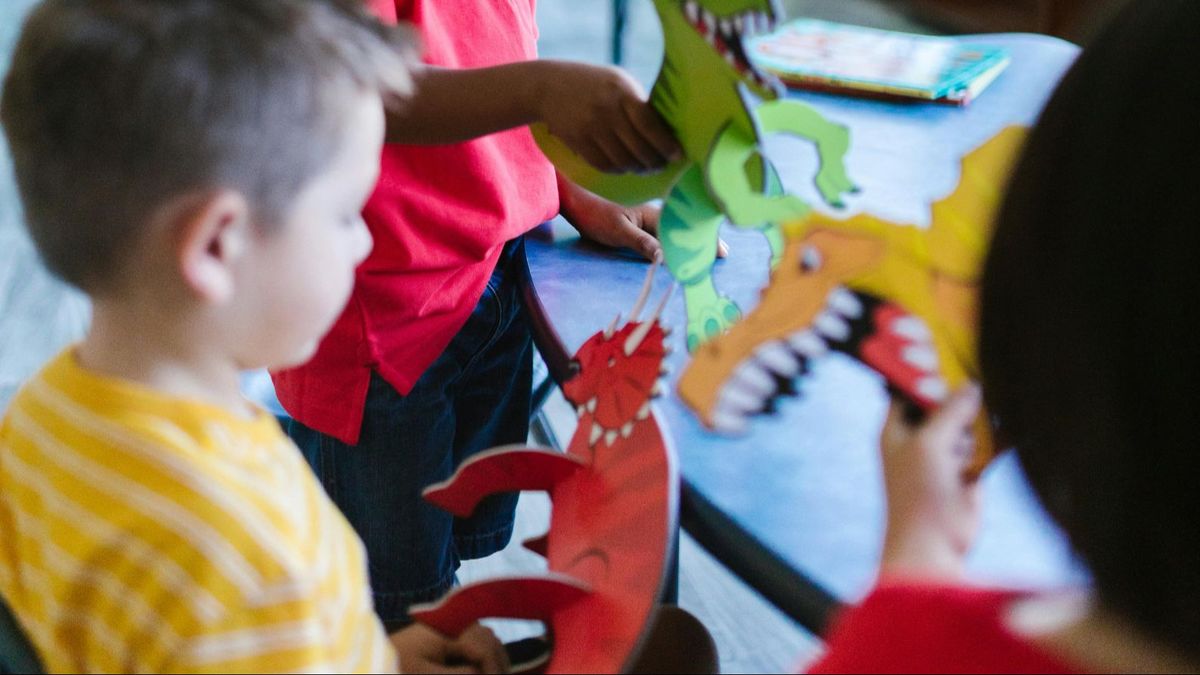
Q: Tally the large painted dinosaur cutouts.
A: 3